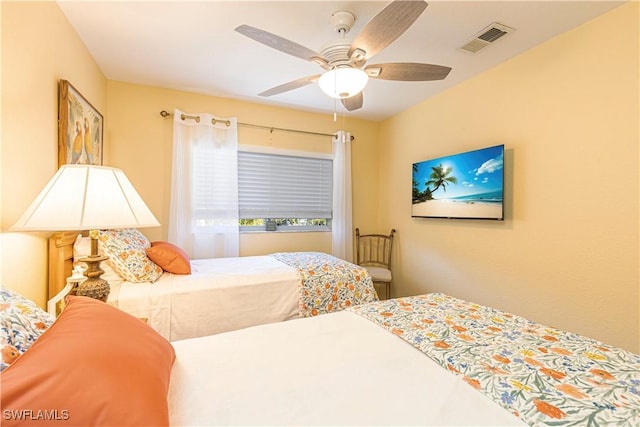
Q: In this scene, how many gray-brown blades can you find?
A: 5